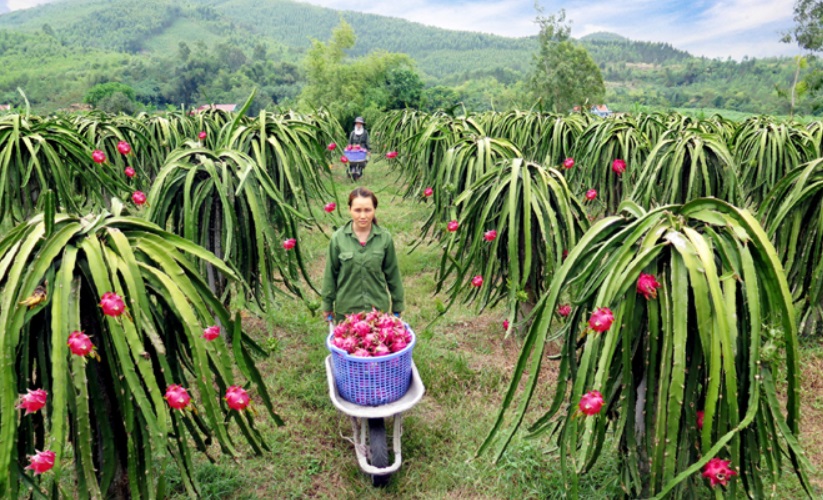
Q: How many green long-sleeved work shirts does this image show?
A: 1